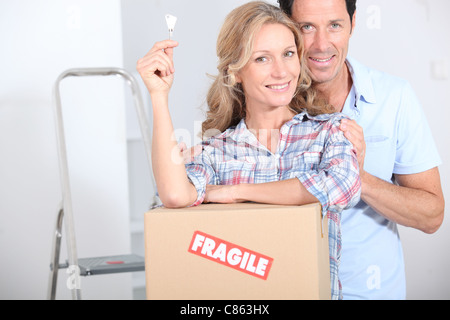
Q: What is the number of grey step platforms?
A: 1